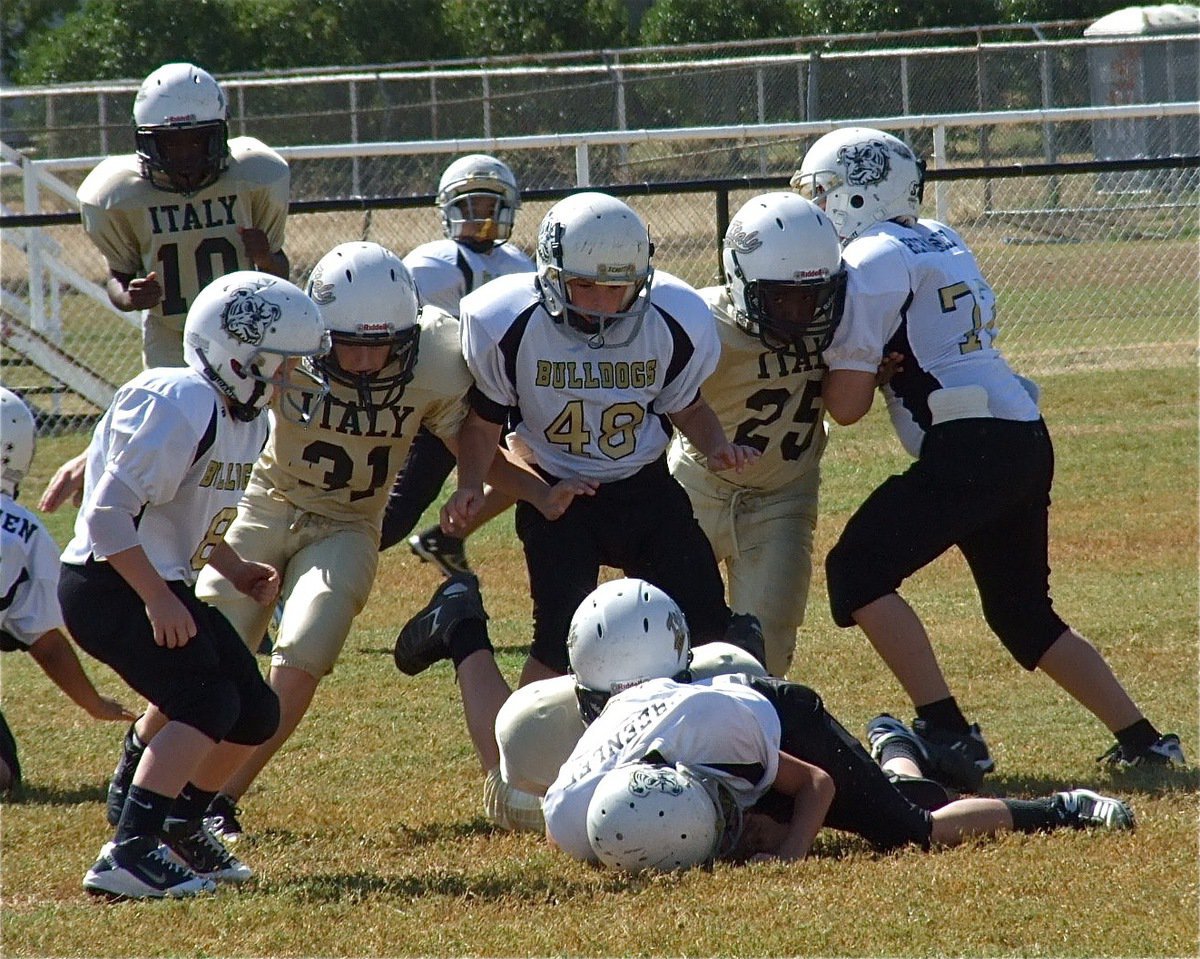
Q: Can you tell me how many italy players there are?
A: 4